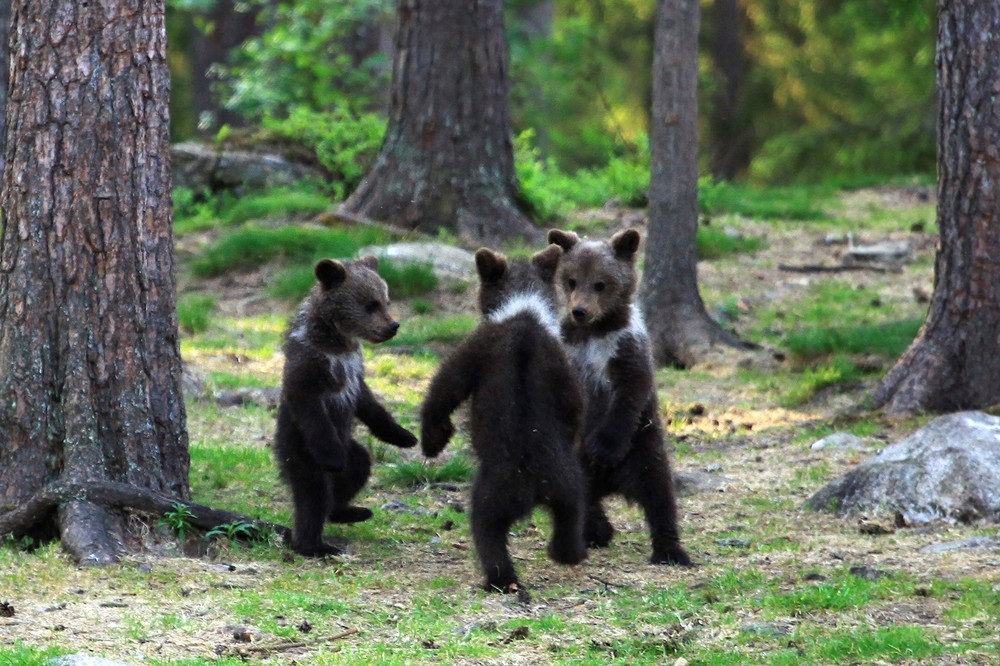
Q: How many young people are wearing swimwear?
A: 0